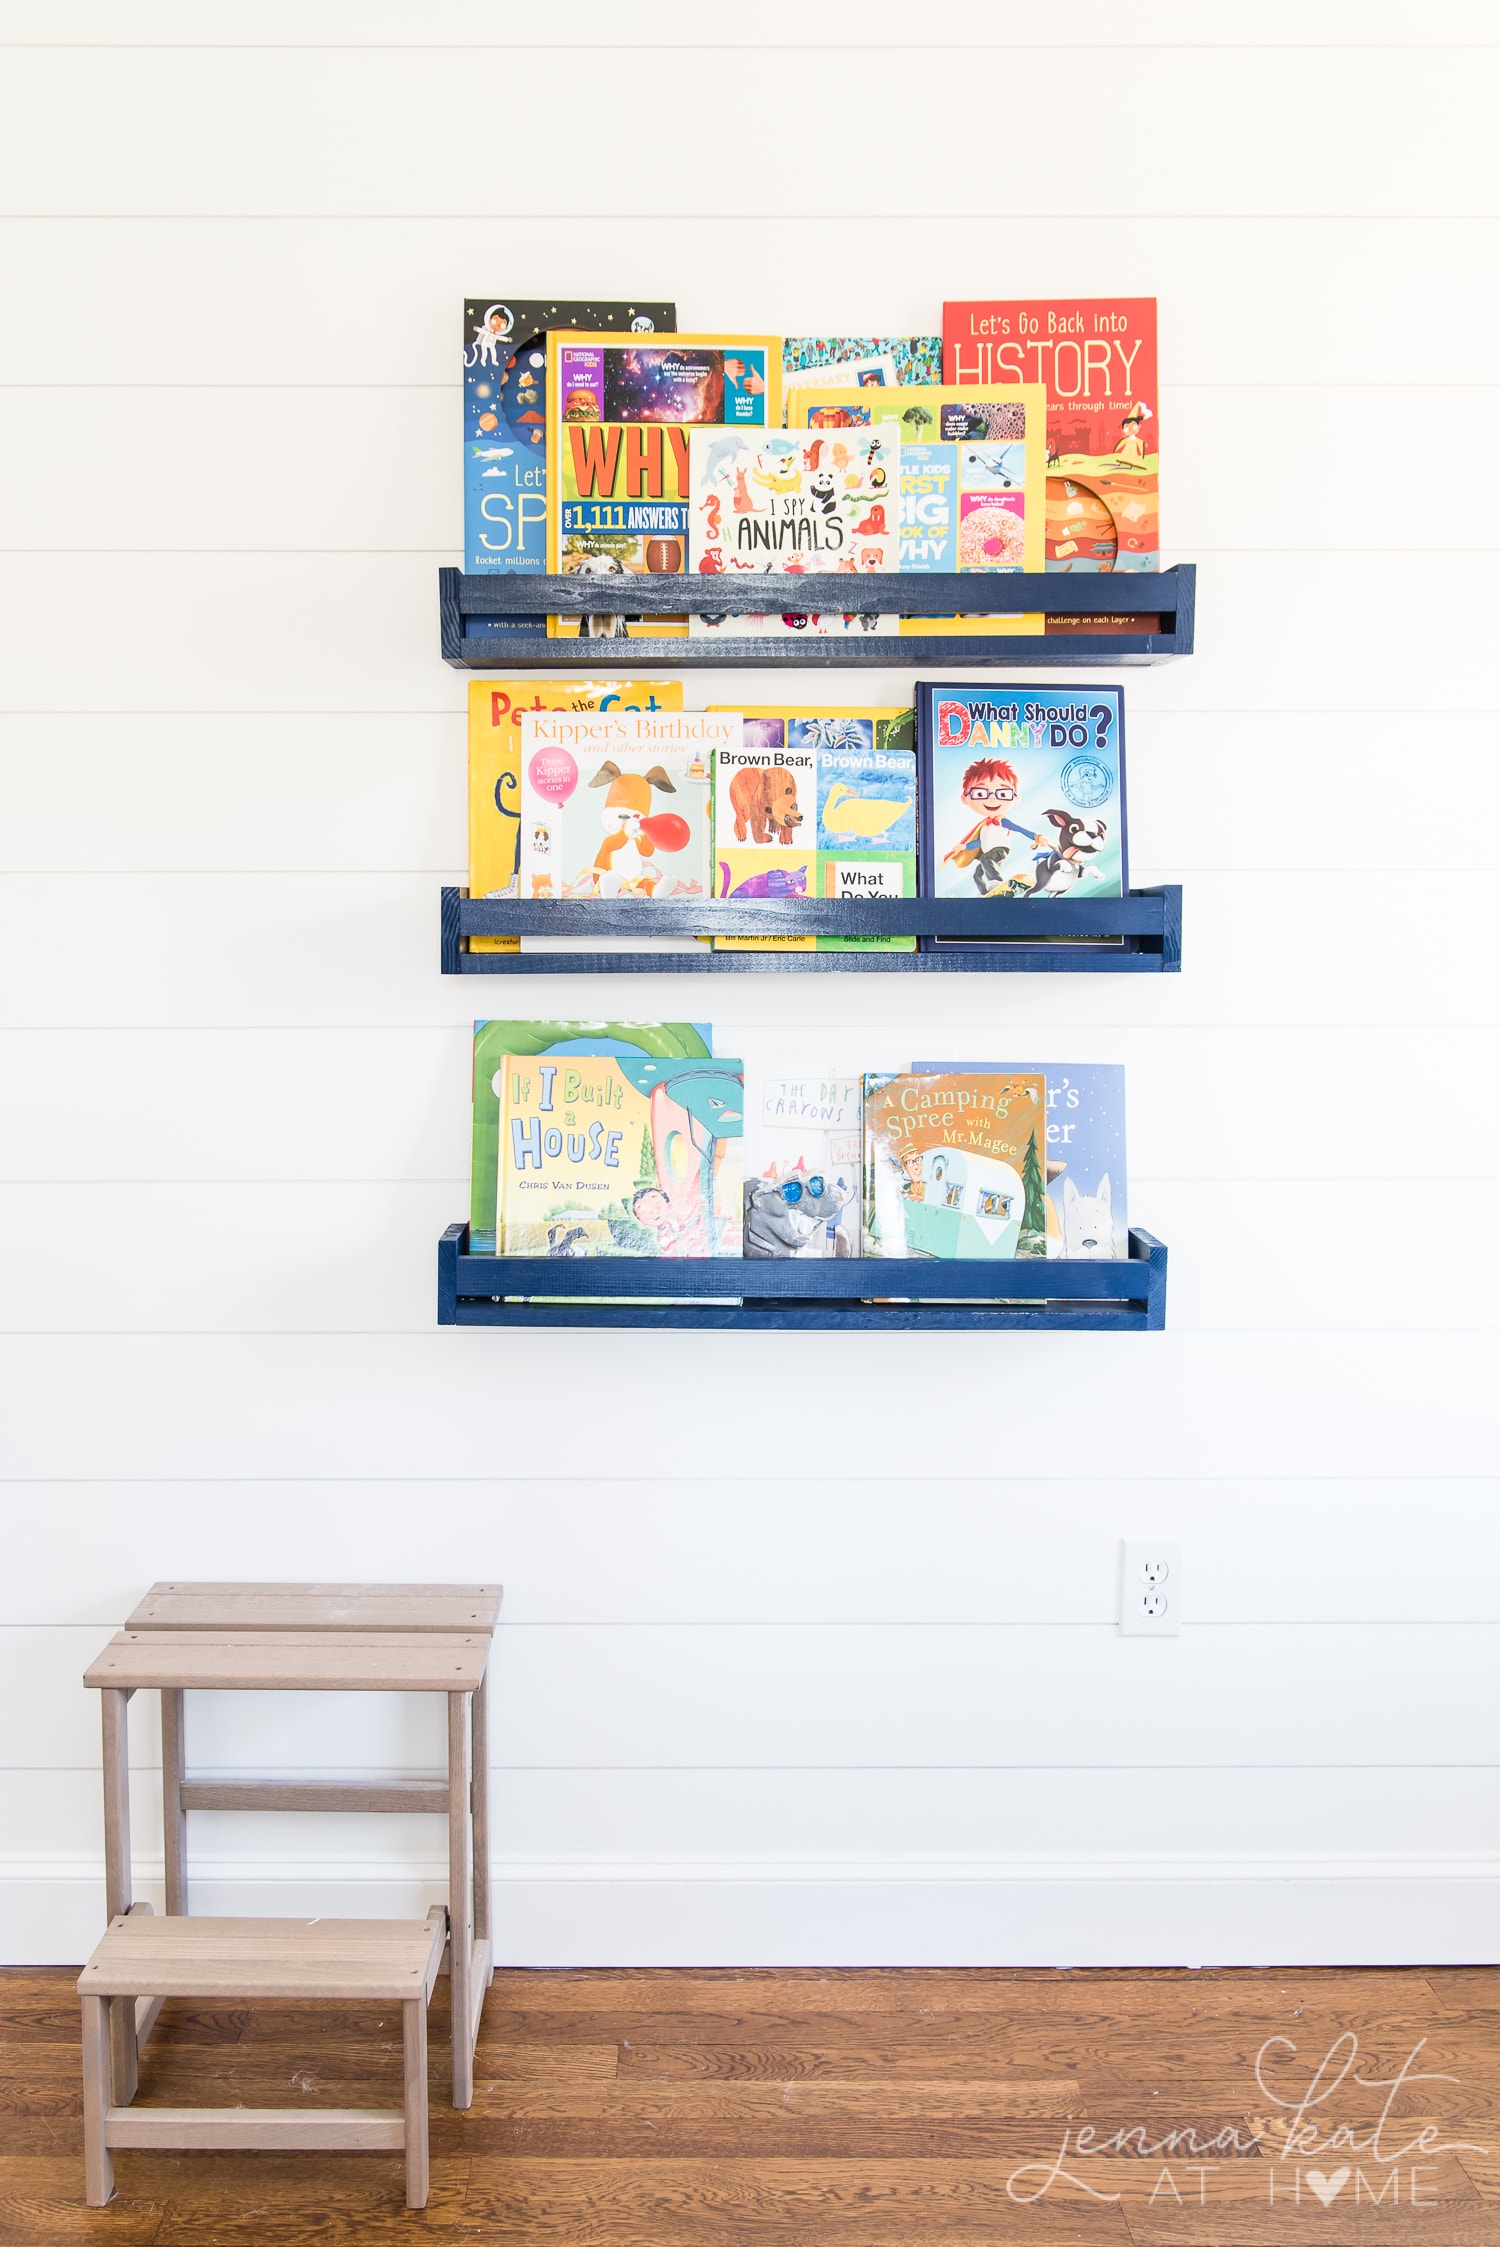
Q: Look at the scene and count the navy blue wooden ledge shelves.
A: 3